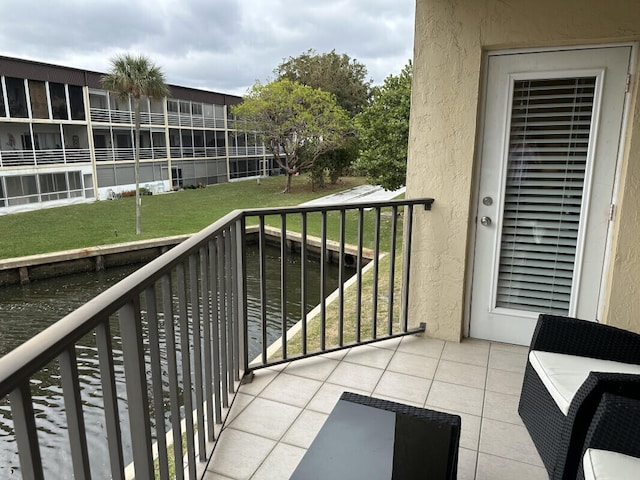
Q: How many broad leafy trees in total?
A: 3